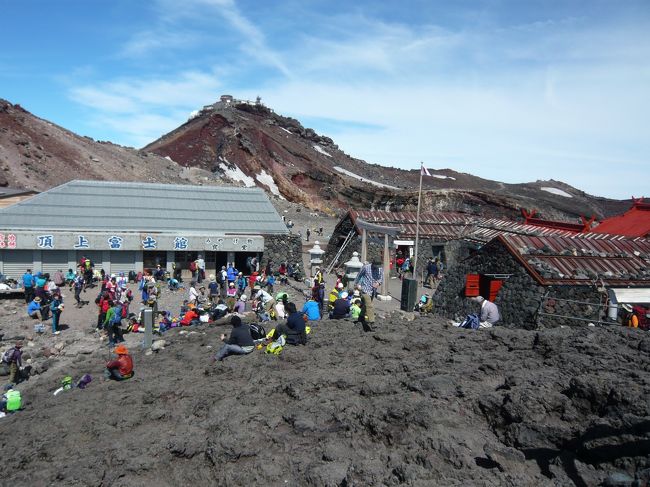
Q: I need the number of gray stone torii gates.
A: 1